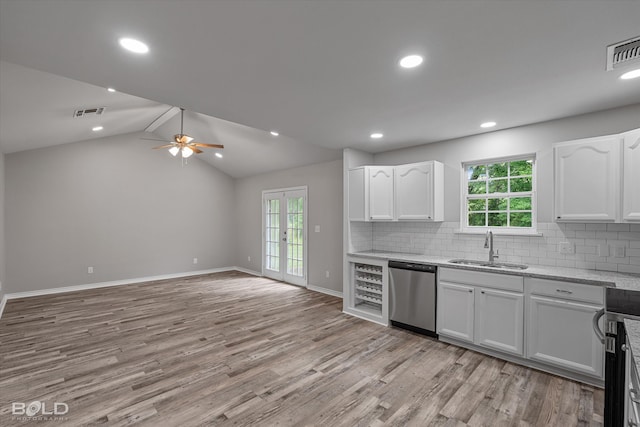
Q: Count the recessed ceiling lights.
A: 9